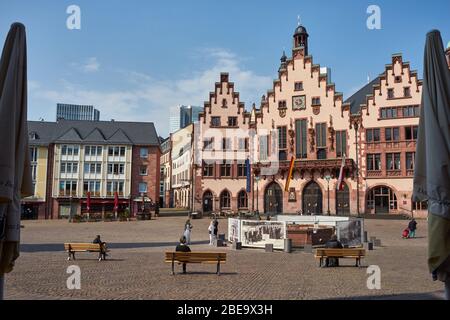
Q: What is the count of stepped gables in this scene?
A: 3